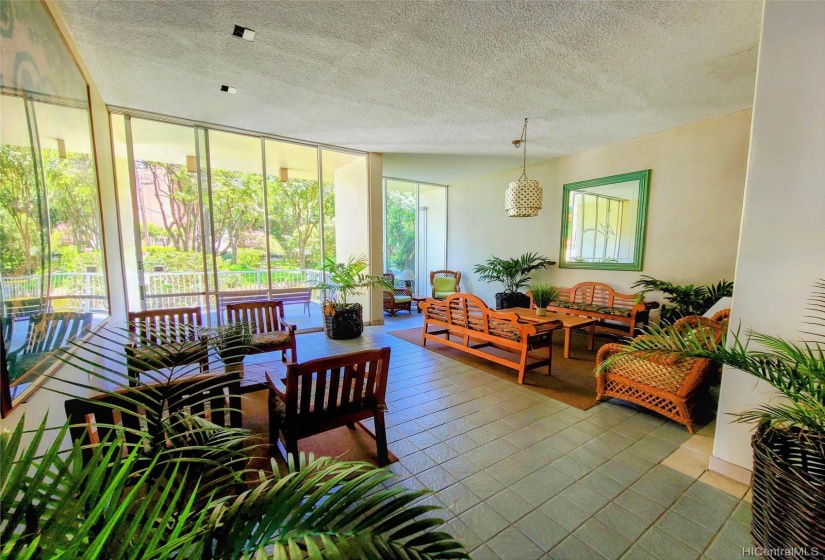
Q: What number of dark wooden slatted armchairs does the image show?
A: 4